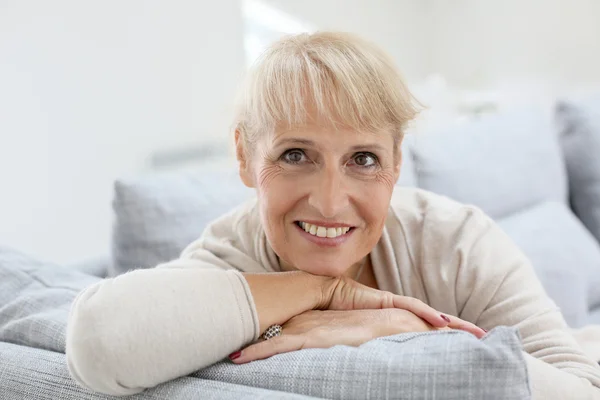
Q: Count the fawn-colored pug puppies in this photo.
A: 0